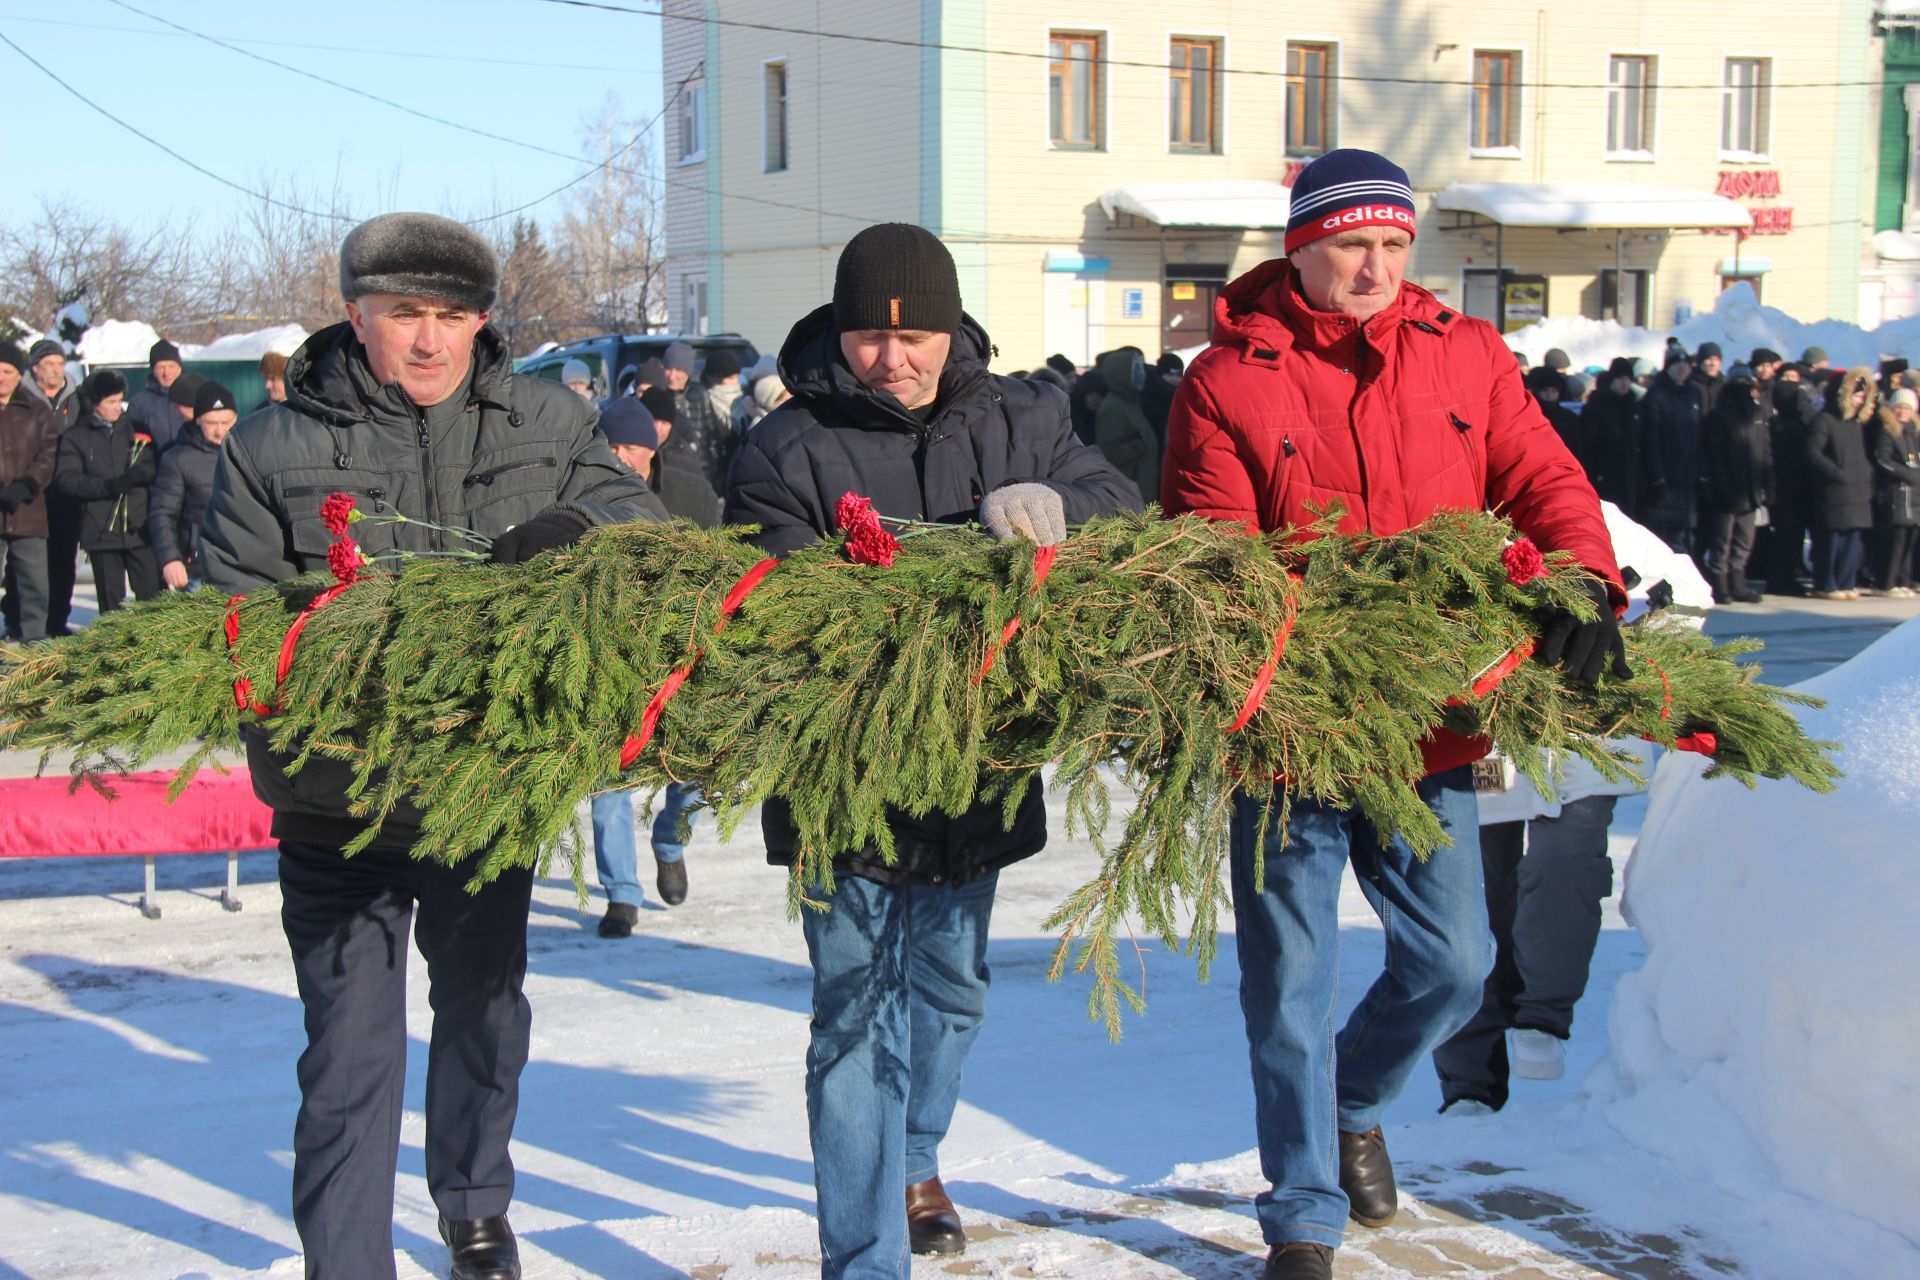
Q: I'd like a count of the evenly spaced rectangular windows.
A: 6